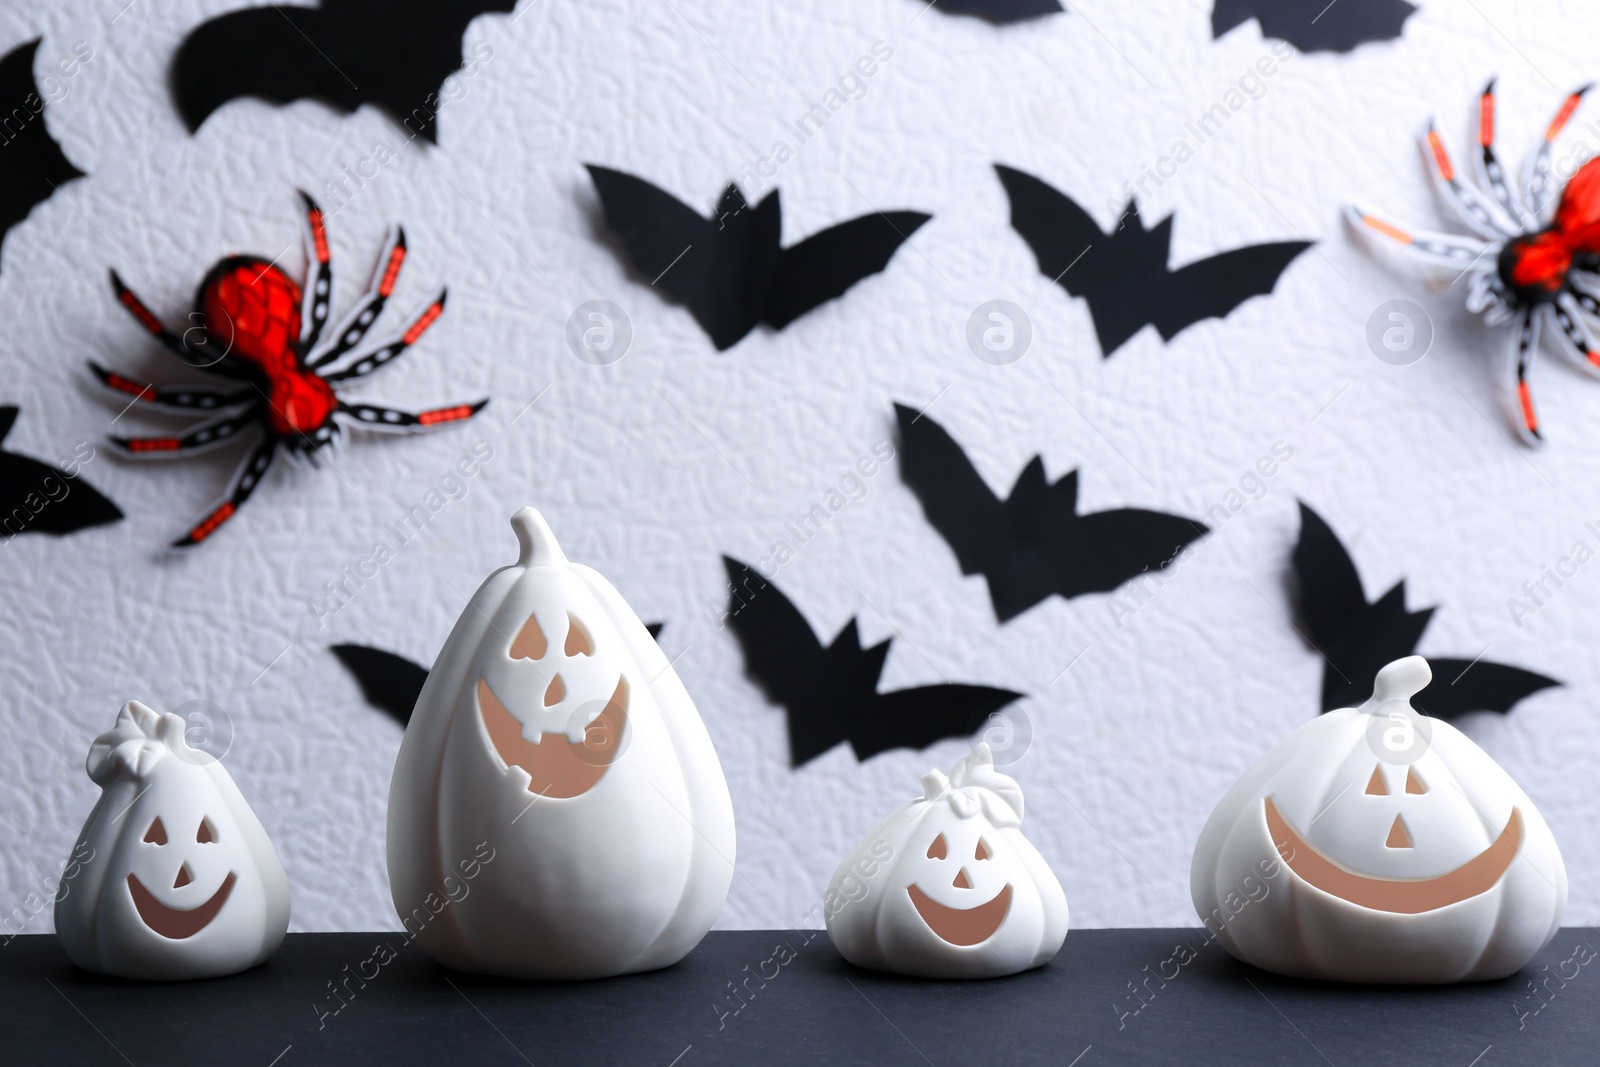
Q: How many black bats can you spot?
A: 11